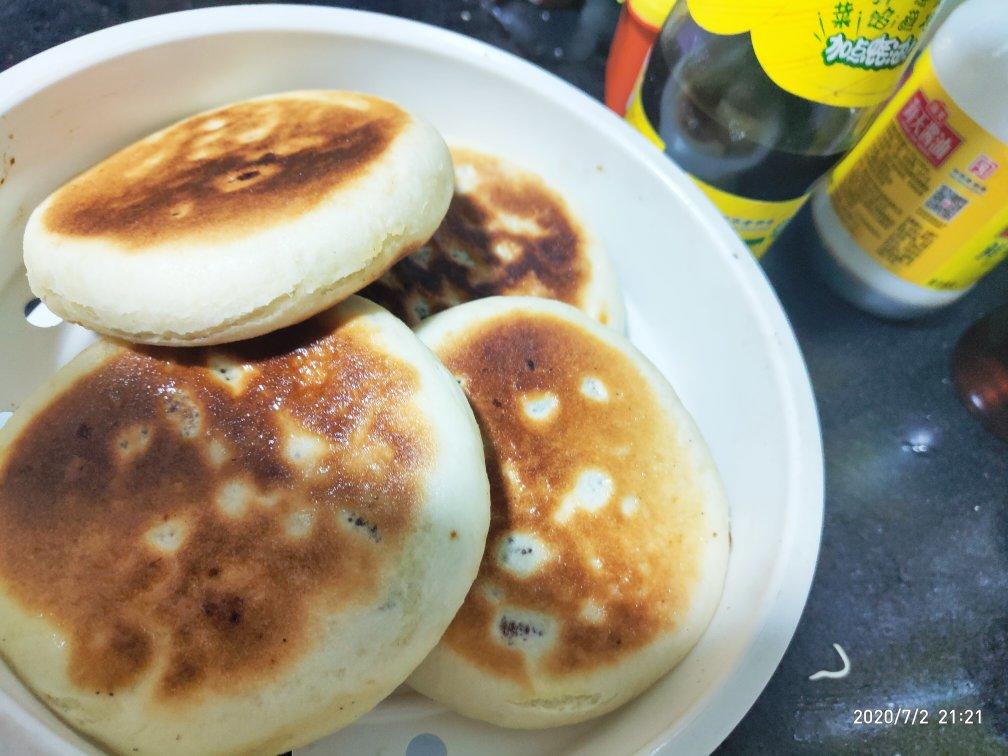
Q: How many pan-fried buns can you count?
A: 4